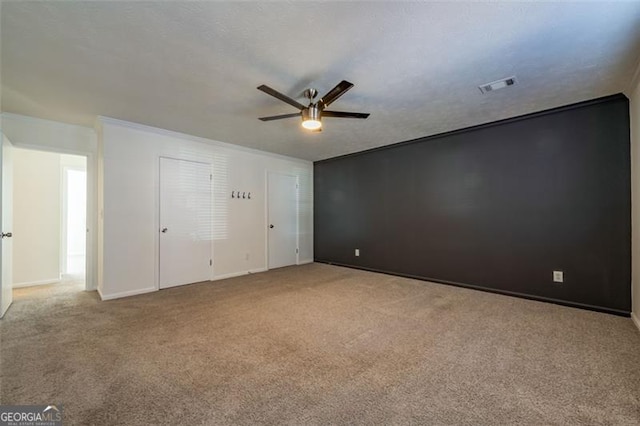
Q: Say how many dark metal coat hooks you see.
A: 4